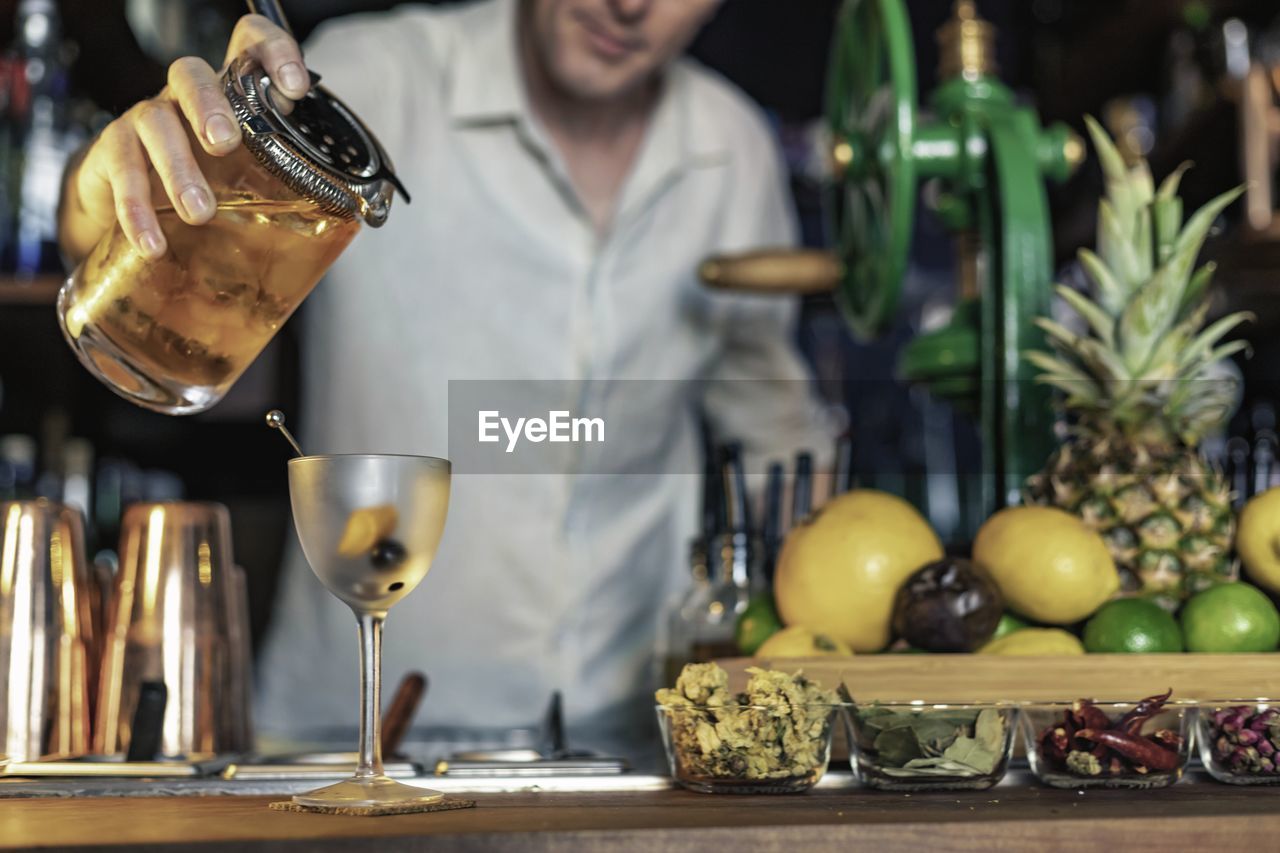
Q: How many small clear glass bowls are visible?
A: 4